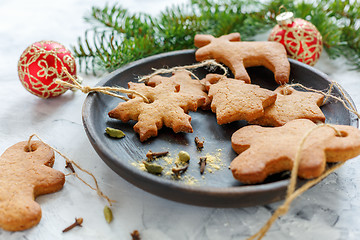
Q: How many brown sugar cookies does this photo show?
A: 7